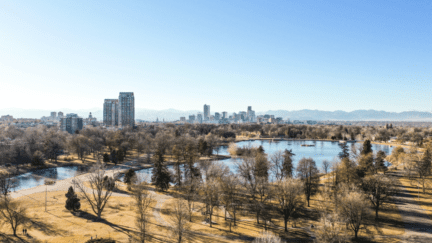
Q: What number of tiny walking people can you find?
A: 2